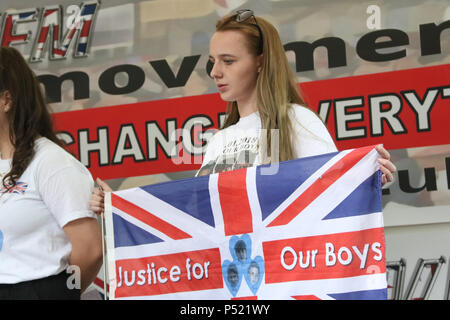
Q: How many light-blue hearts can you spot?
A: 3